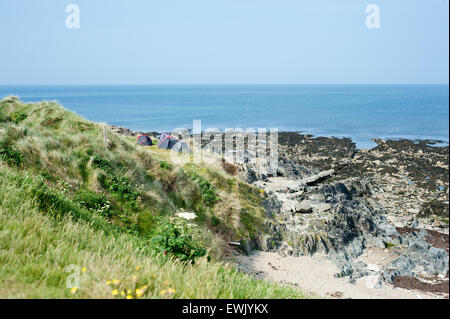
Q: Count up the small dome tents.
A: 3